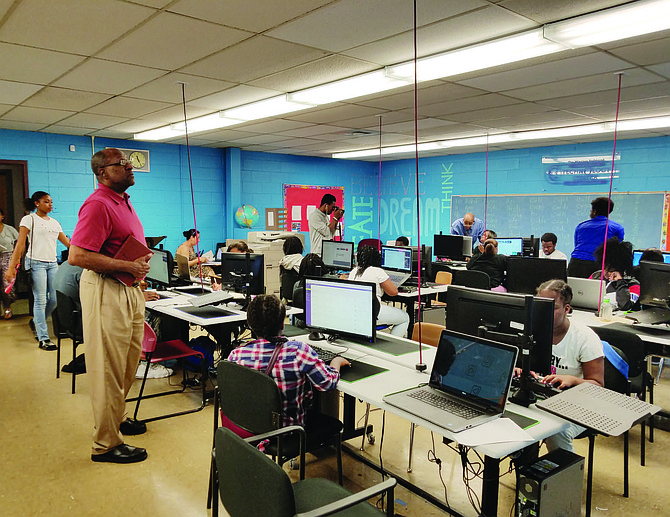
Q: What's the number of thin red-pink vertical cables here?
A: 5